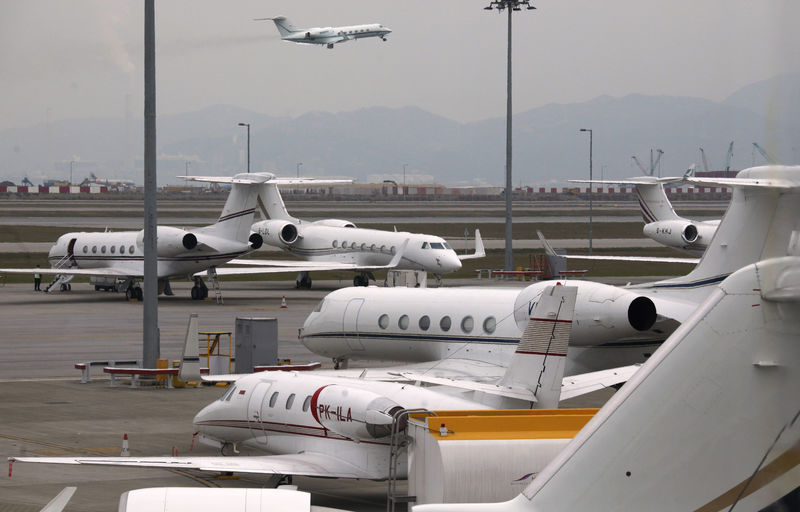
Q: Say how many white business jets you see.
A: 7